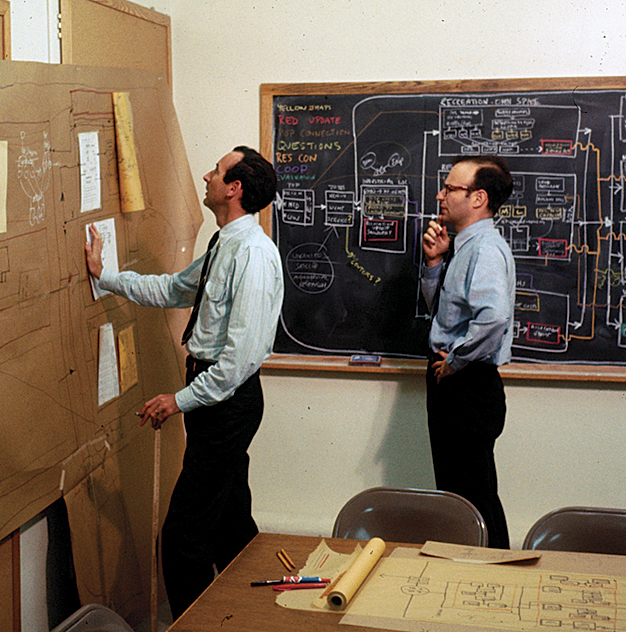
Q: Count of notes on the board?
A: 6